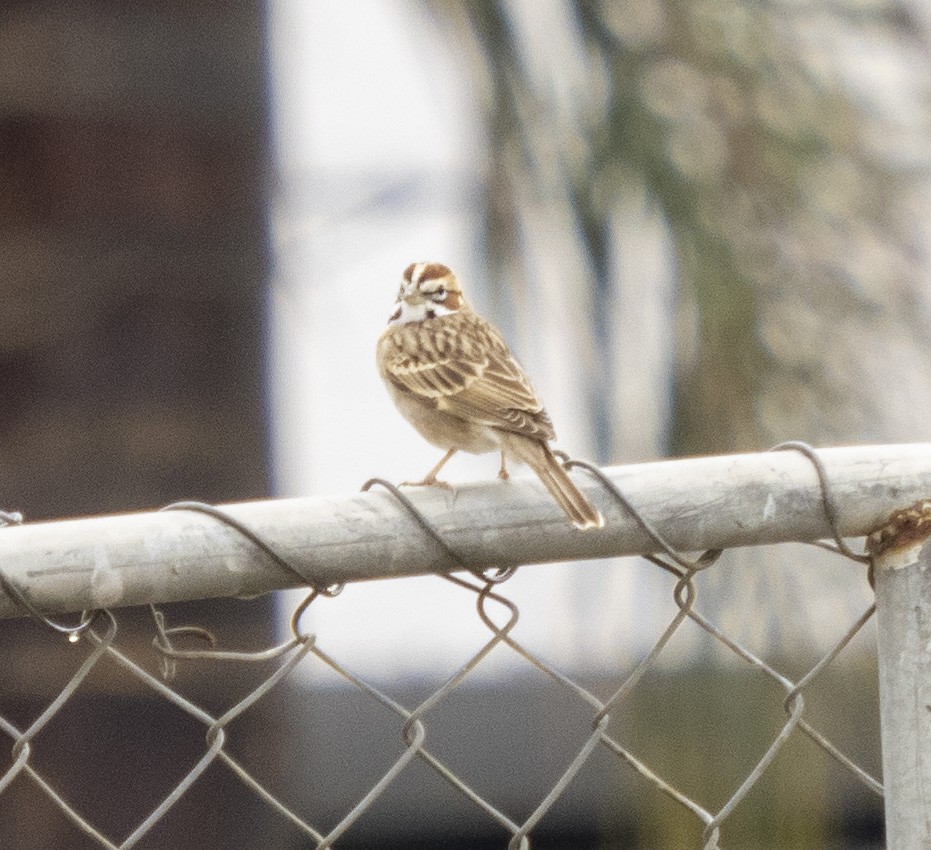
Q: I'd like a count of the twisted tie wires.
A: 5